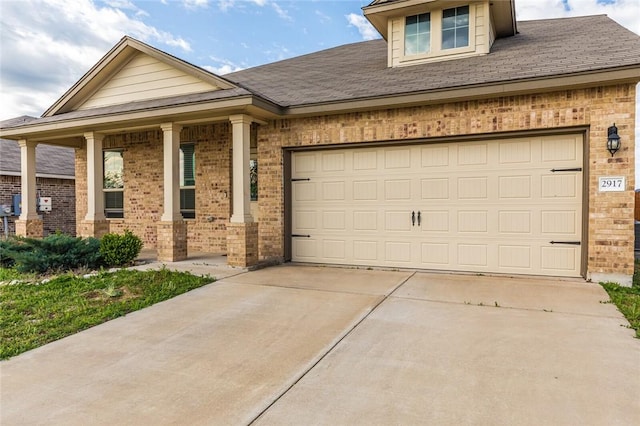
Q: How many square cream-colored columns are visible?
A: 4